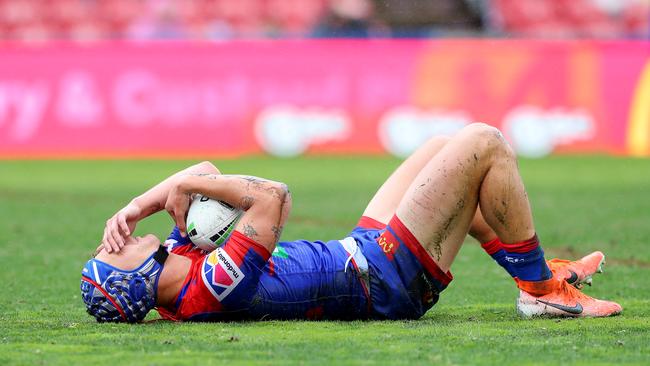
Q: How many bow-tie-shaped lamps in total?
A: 0